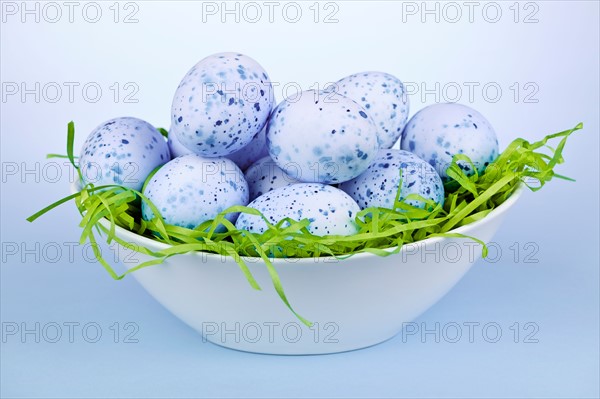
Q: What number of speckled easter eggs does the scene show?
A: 11